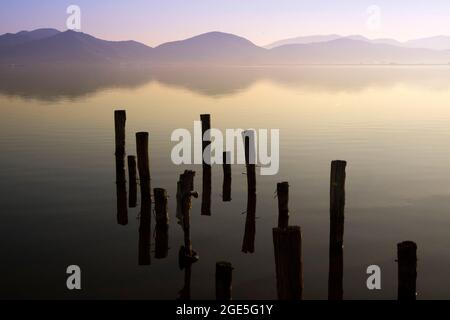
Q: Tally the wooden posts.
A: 13